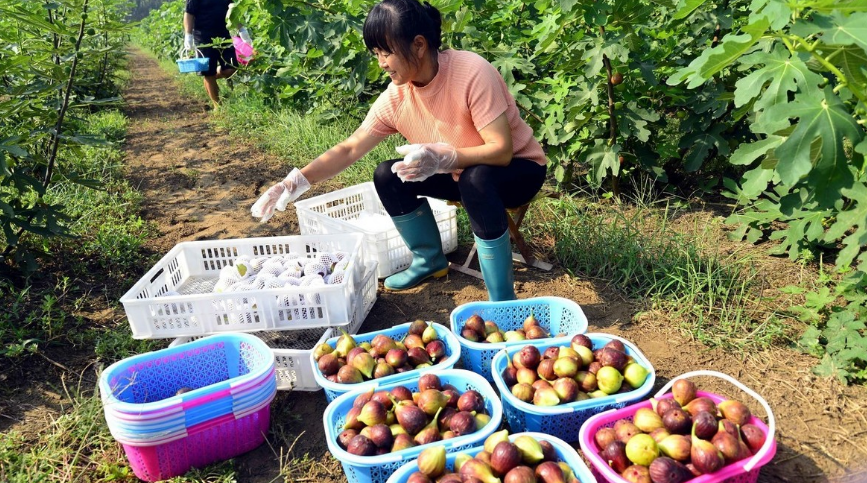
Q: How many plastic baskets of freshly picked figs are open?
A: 6